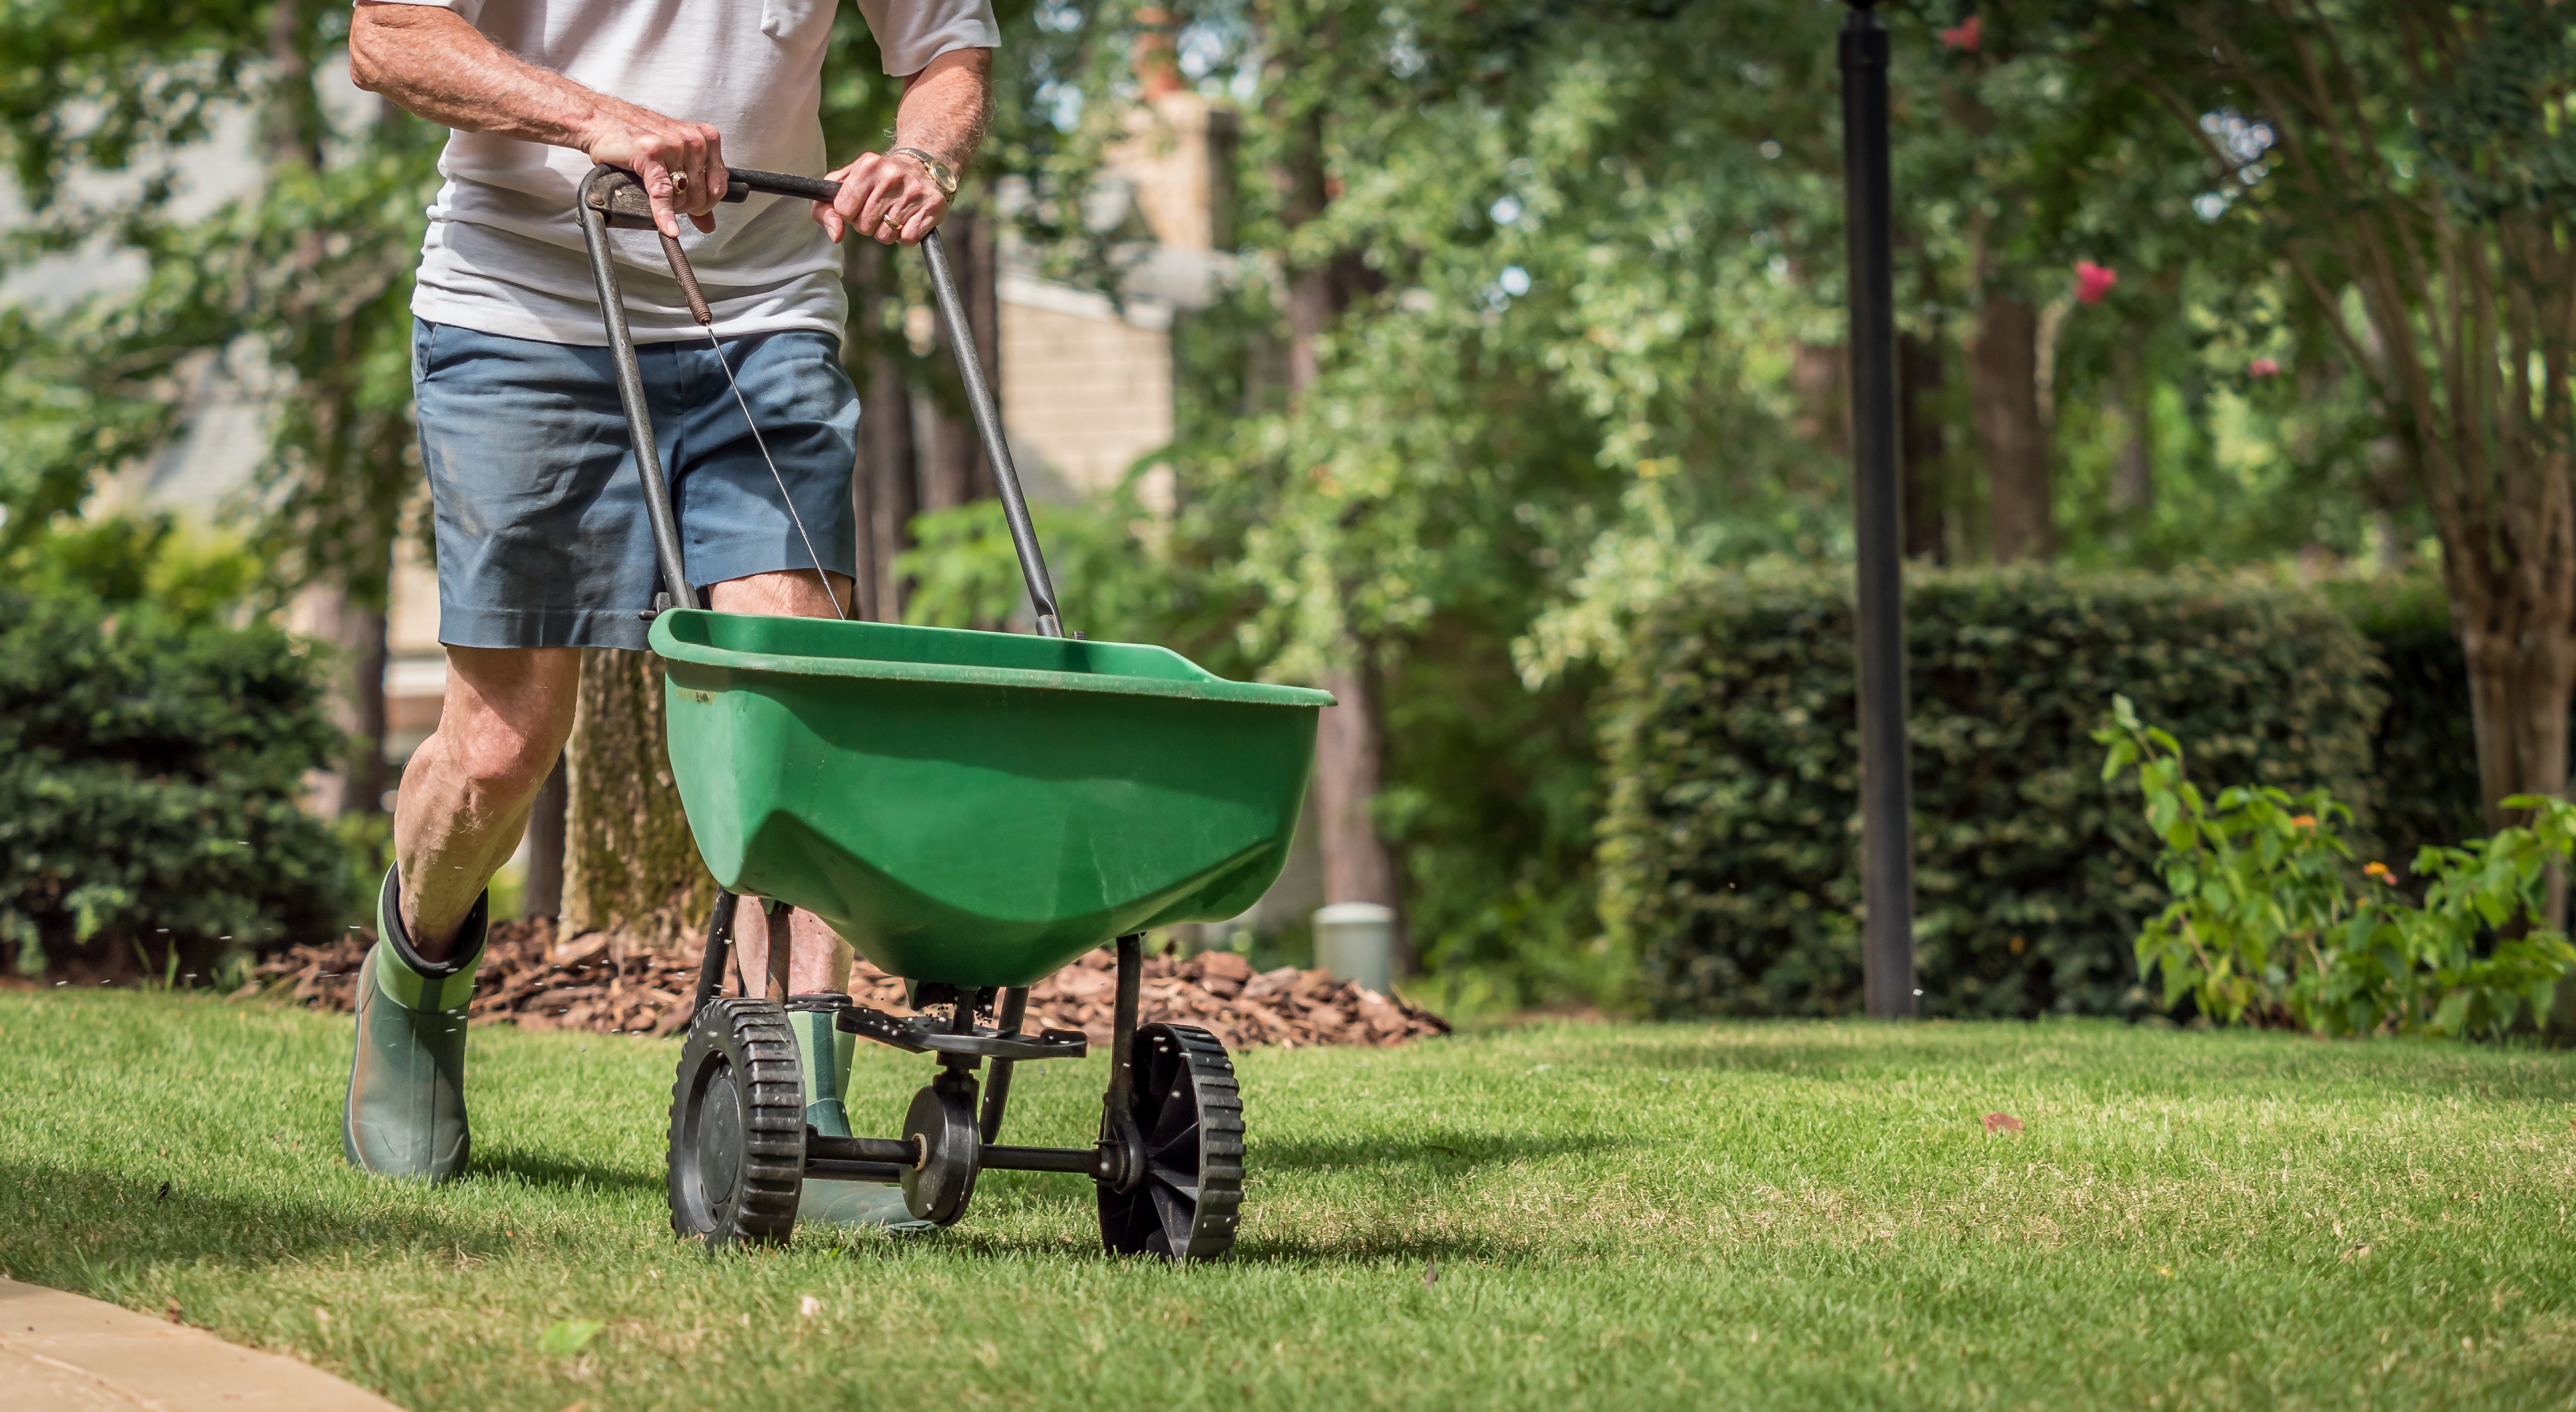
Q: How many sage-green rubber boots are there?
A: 2